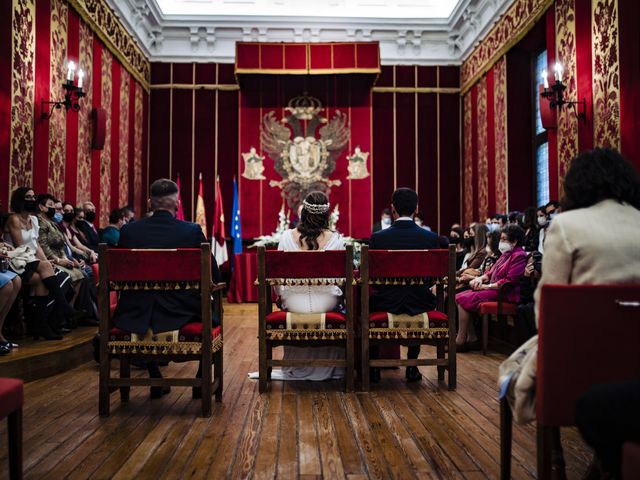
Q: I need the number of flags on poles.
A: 4